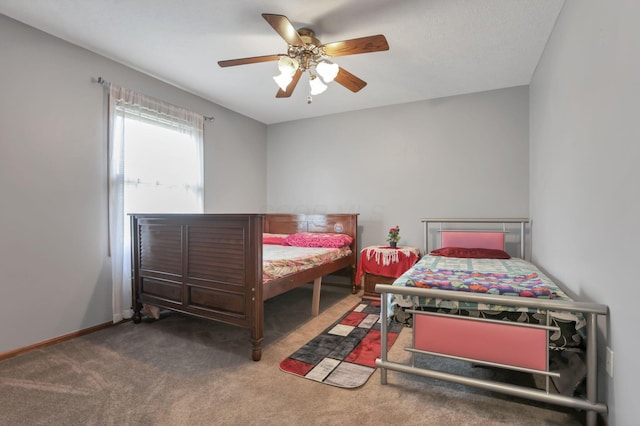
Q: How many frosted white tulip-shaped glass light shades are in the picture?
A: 4